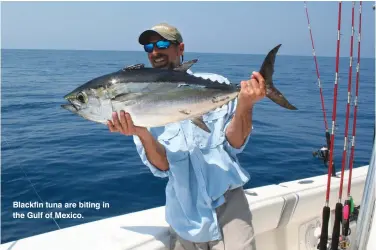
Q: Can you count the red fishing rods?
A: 4